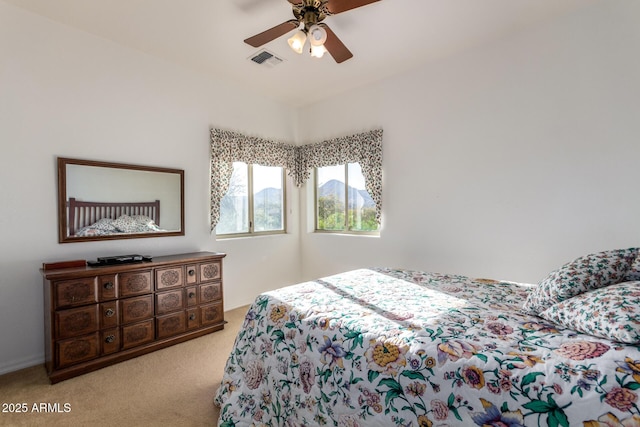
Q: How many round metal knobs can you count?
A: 6